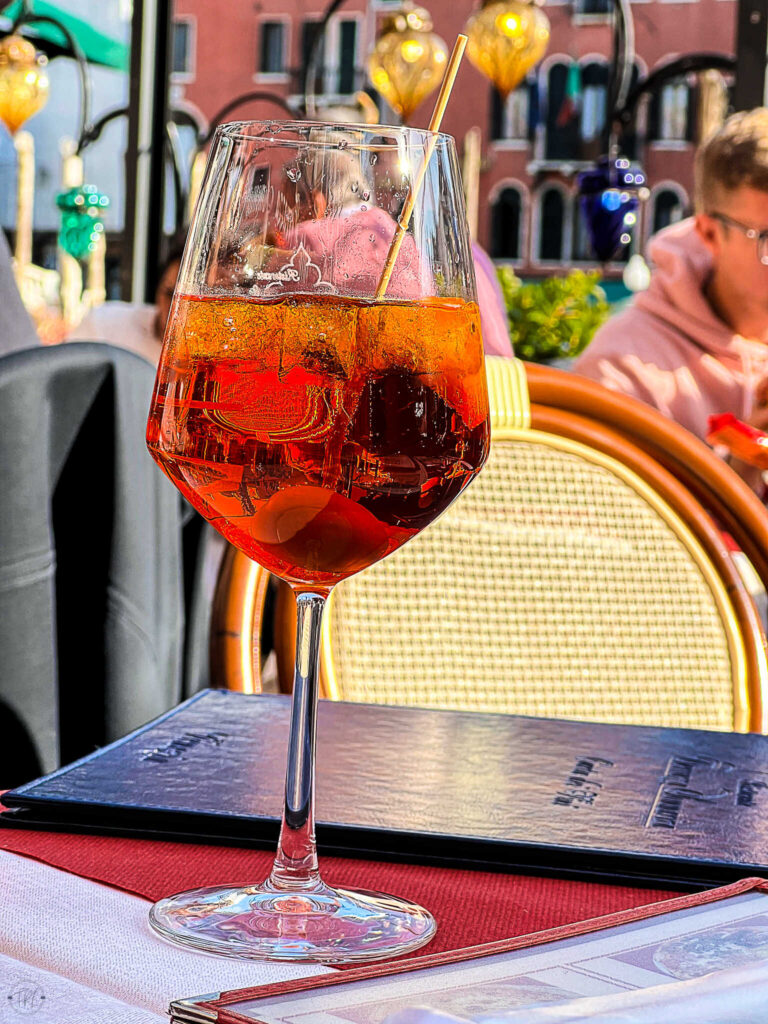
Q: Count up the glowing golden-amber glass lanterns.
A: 3